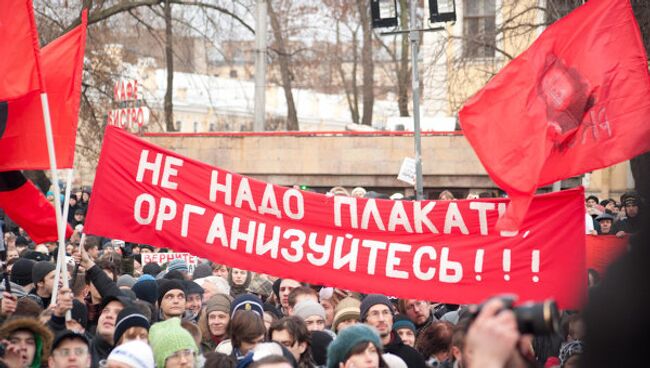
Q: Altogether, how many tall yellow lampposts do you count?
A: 0